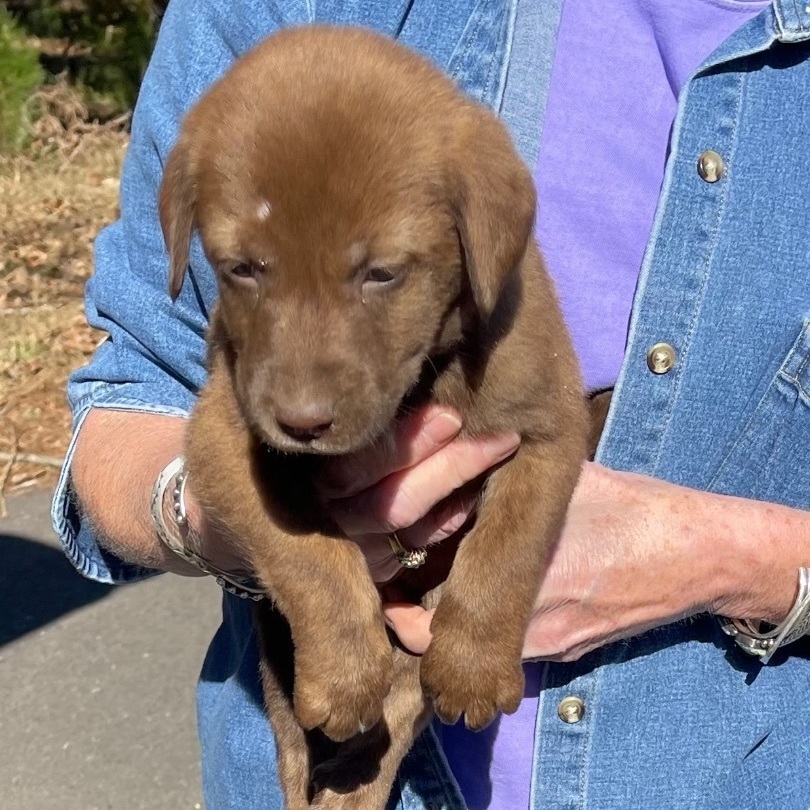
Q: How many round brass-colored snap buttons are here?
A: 3